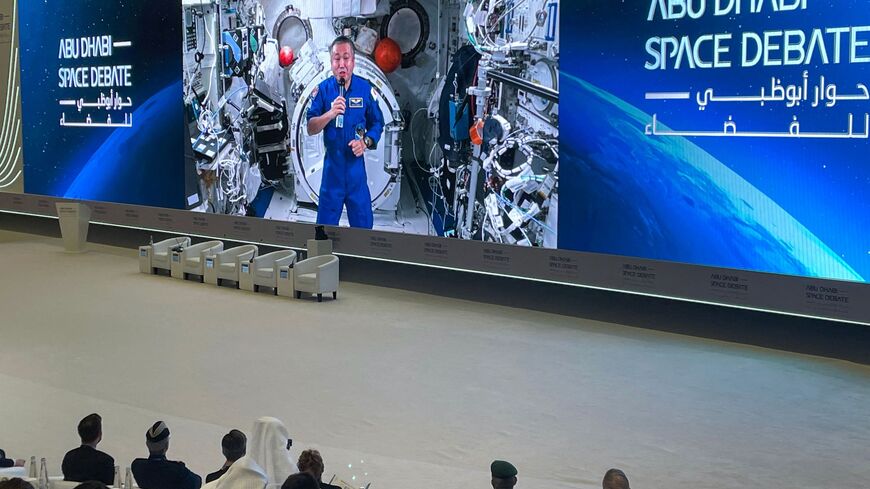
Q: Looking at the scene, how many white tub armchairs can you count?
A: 5